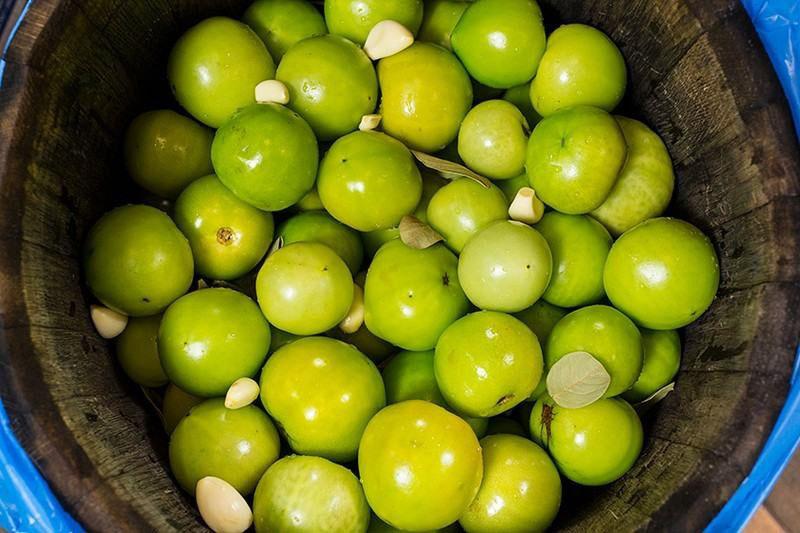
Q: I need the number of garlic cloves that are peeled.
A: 8